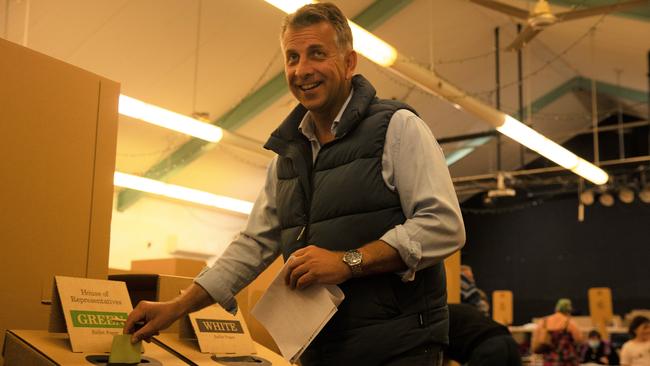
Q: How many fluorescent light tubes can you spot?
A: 4